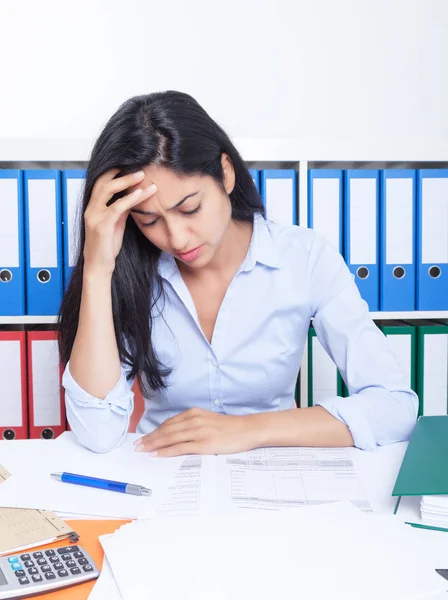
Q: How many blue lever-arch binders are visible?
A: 9